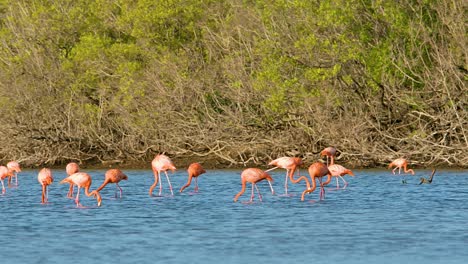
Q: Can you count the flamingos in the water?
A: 14